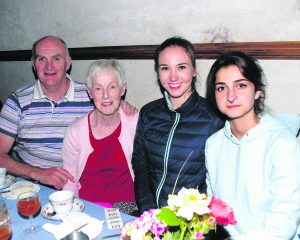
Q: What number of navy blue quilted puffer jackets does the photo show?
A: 1